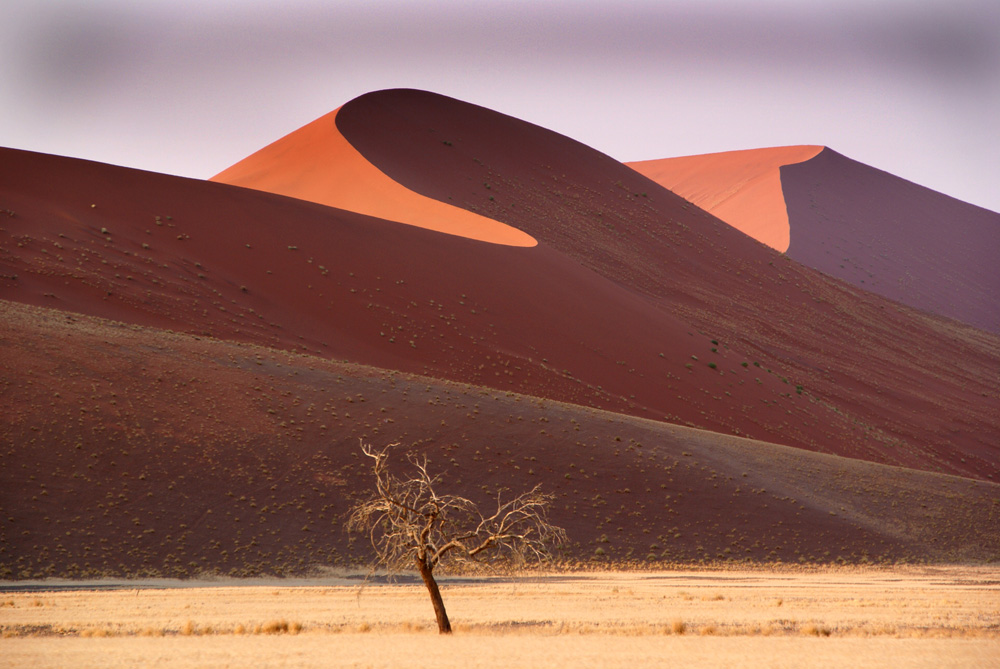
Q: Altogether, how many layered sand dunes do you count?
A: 4